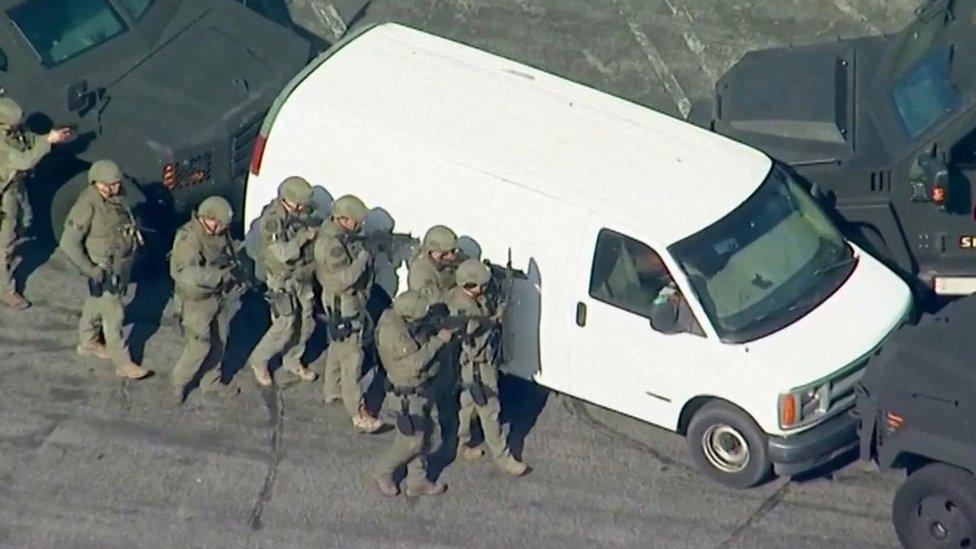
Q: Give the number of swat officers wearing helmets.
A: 8